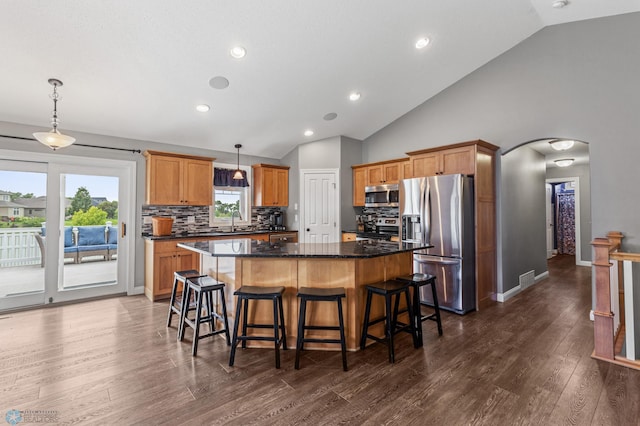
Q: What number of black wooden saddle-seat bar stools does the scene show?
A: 6